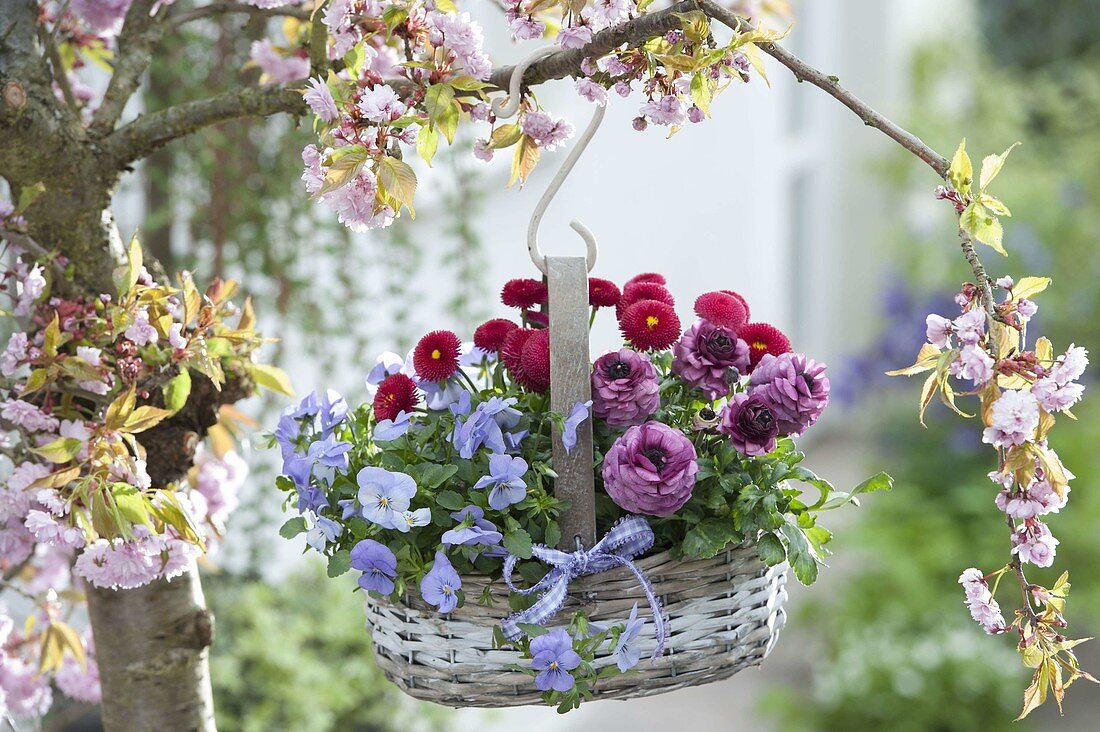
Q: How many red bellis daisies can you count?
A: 14